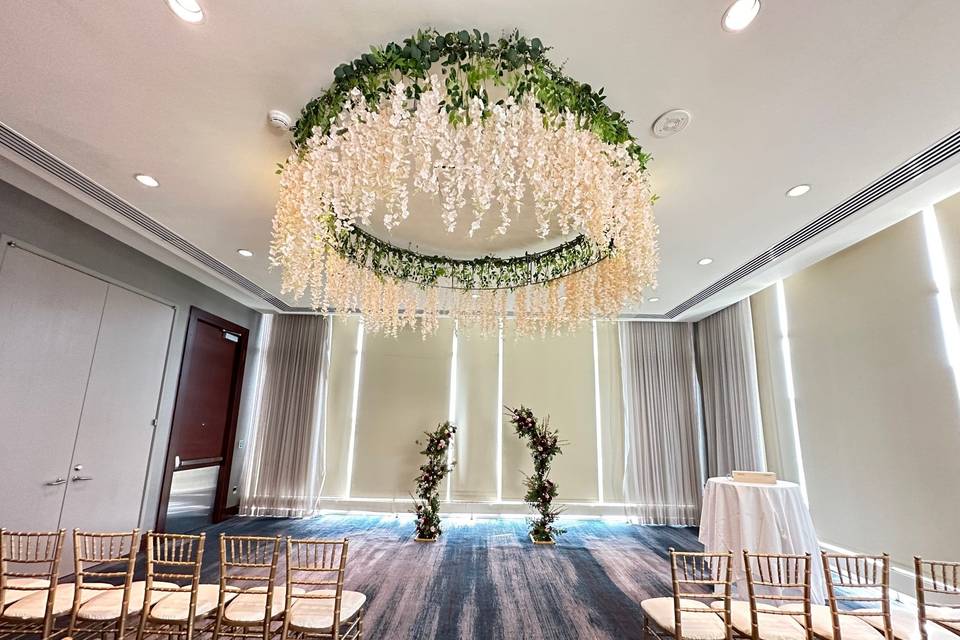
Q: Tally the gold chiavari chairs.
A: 9